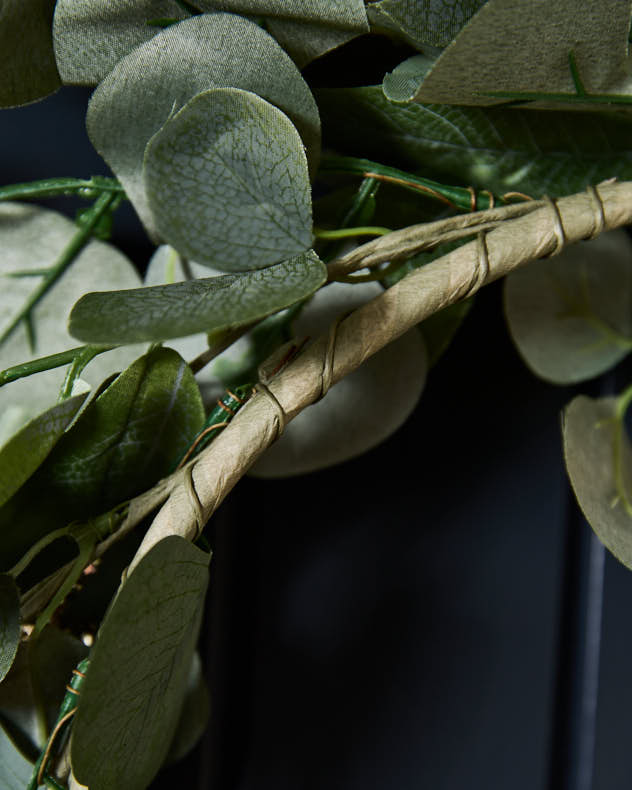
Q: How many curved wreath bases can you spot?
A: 1